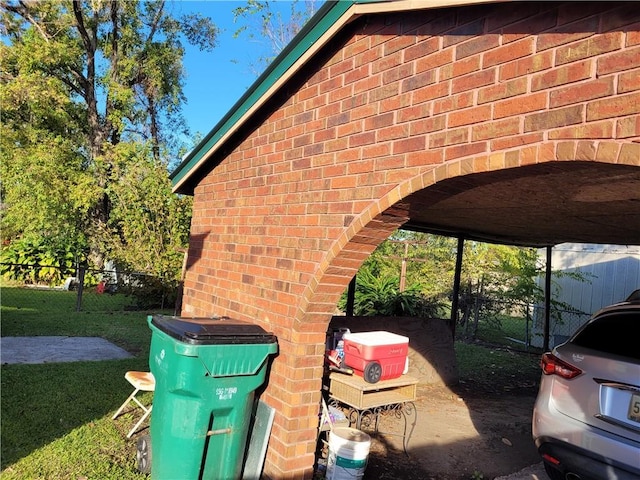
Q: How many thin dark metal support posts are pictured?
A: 3